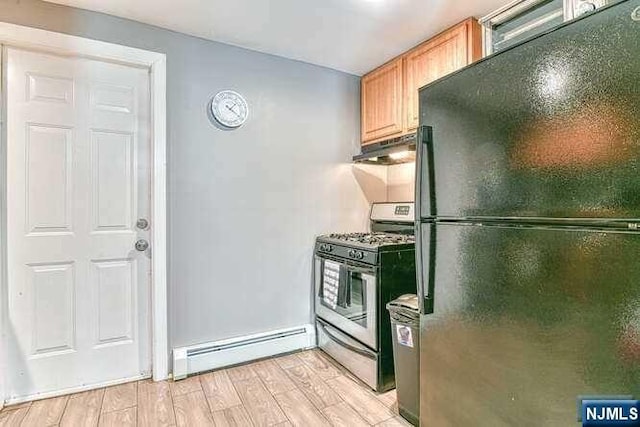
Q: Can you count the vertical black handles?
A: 2